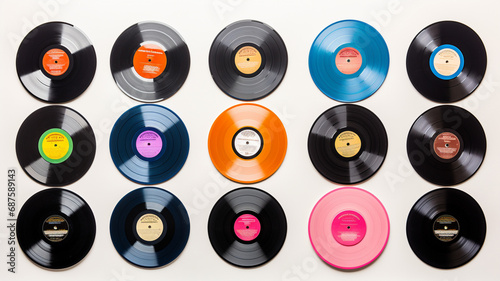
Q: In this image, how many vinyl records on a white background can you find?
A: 15